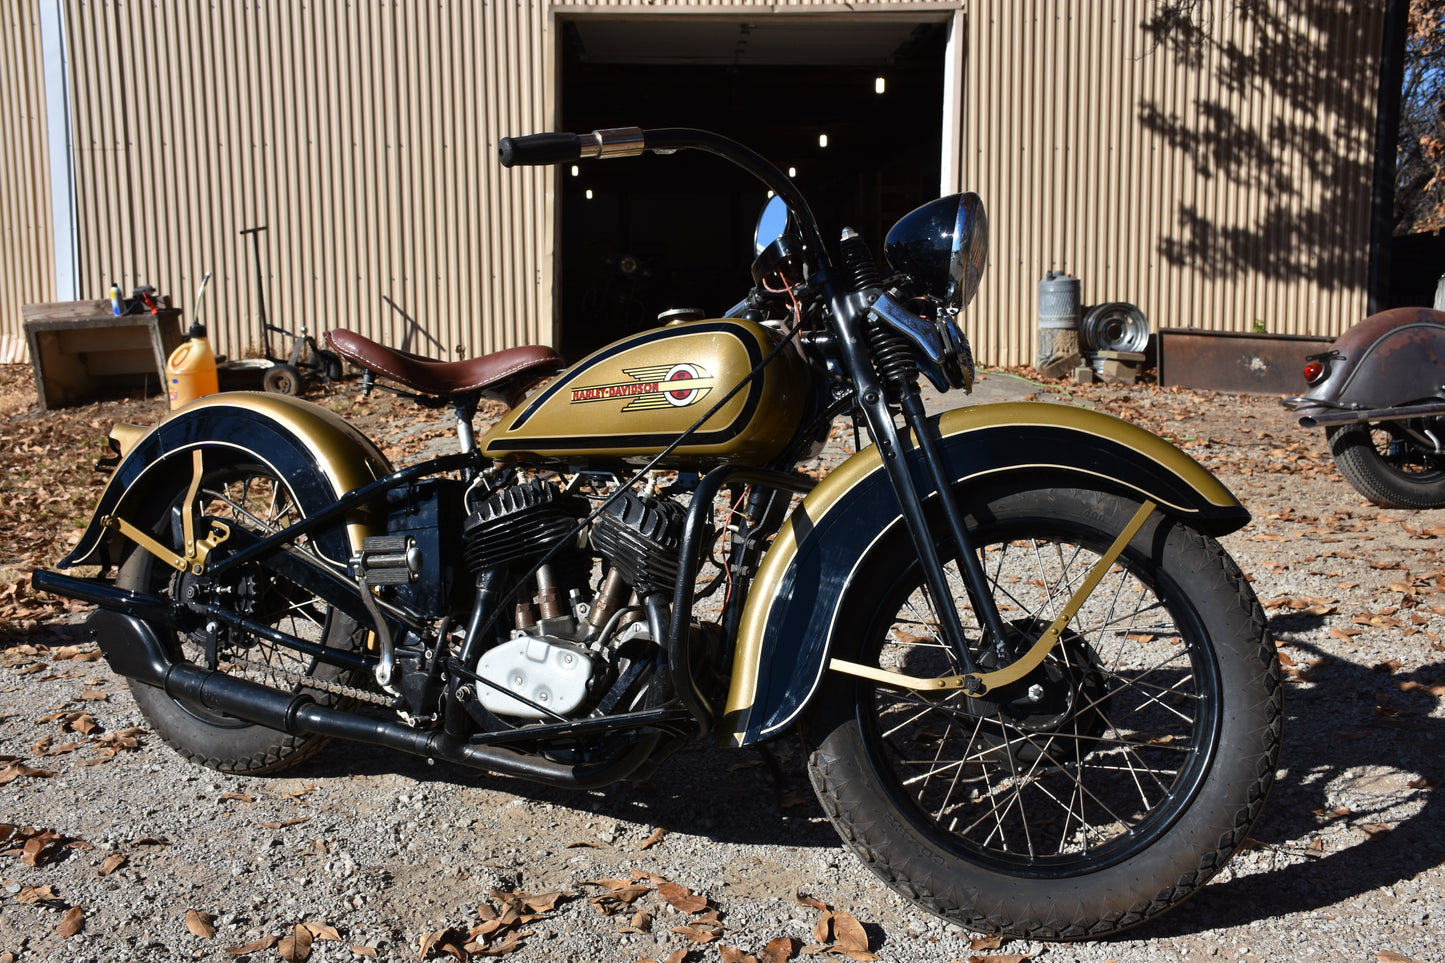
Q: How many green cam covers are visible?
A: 0